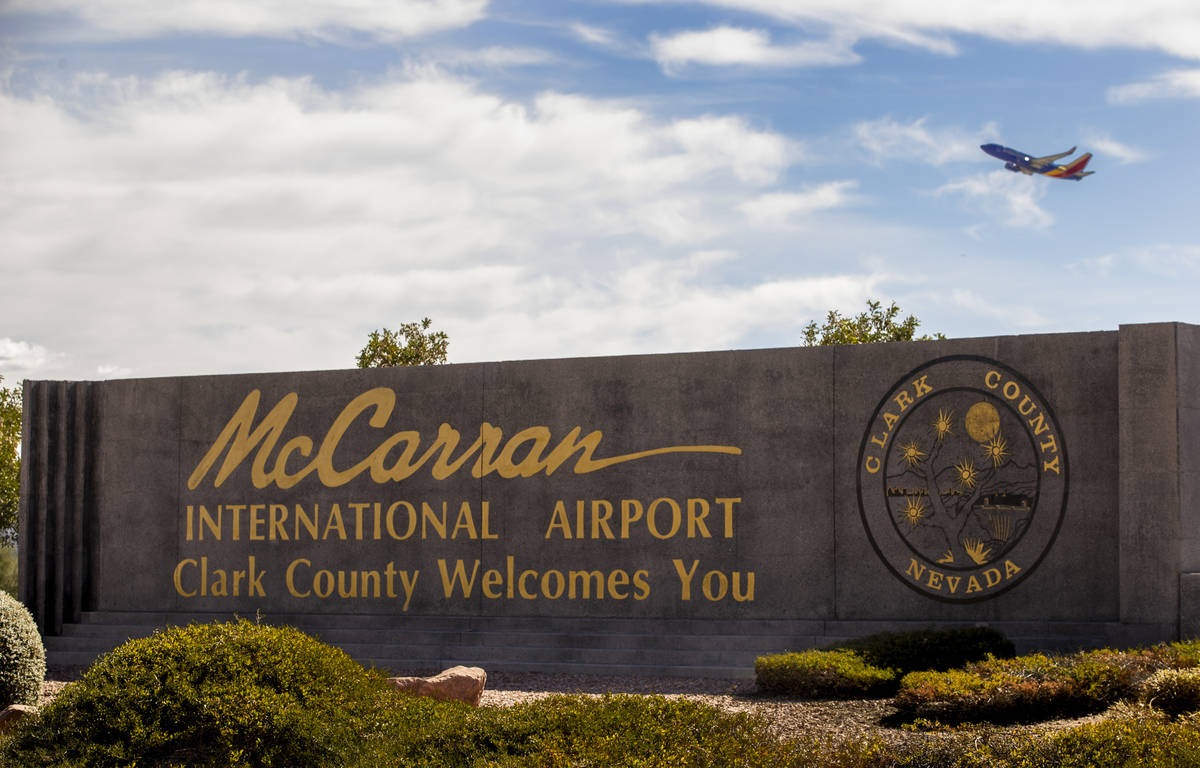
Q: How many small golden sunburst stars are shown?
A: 5